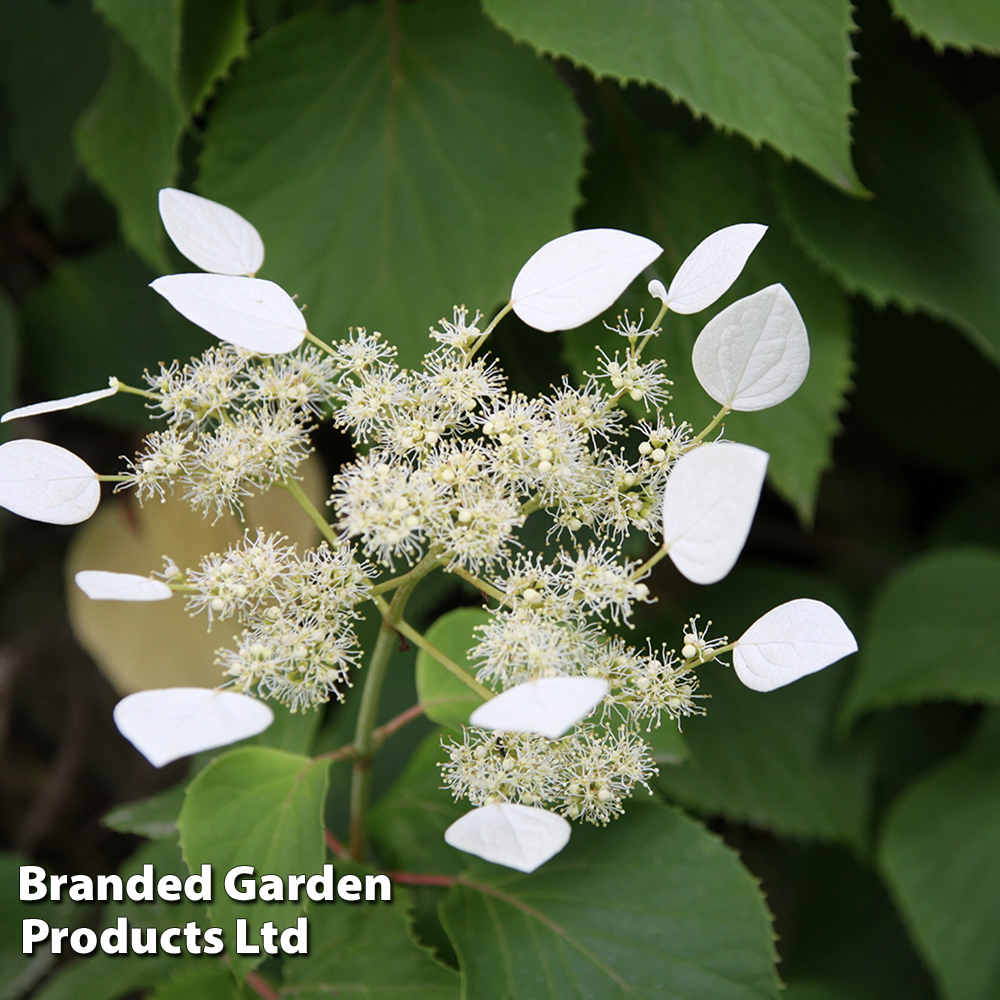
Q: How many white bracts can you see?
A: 13